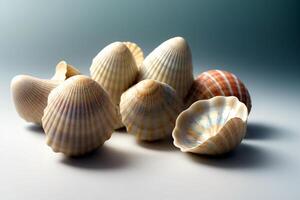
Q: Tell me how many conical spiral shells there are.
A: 0